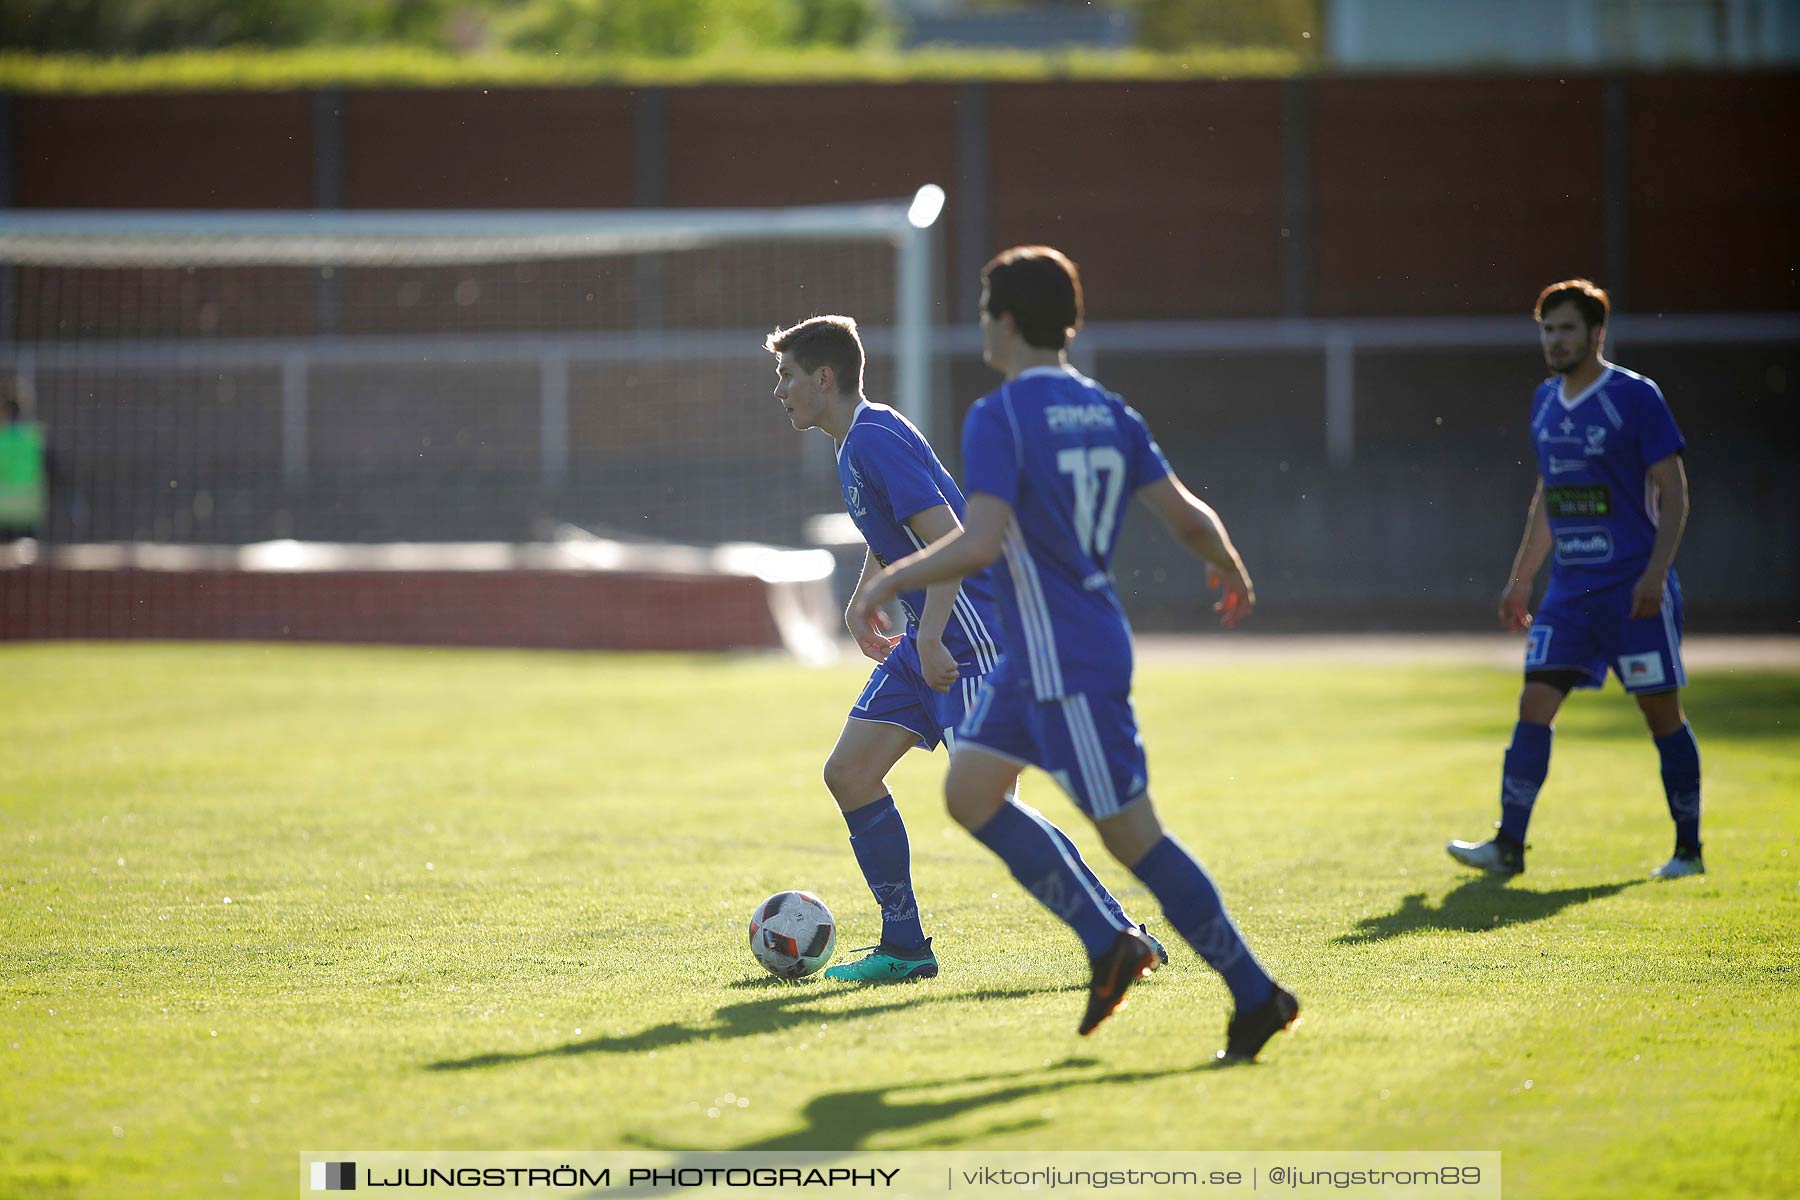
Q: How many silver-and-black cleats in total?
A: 2